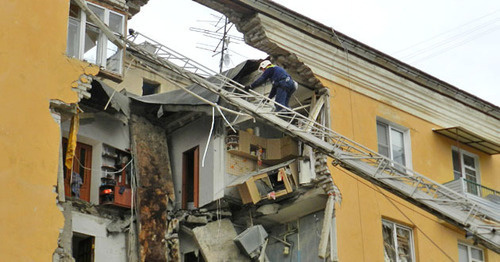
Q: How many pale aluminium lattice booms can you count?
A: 1